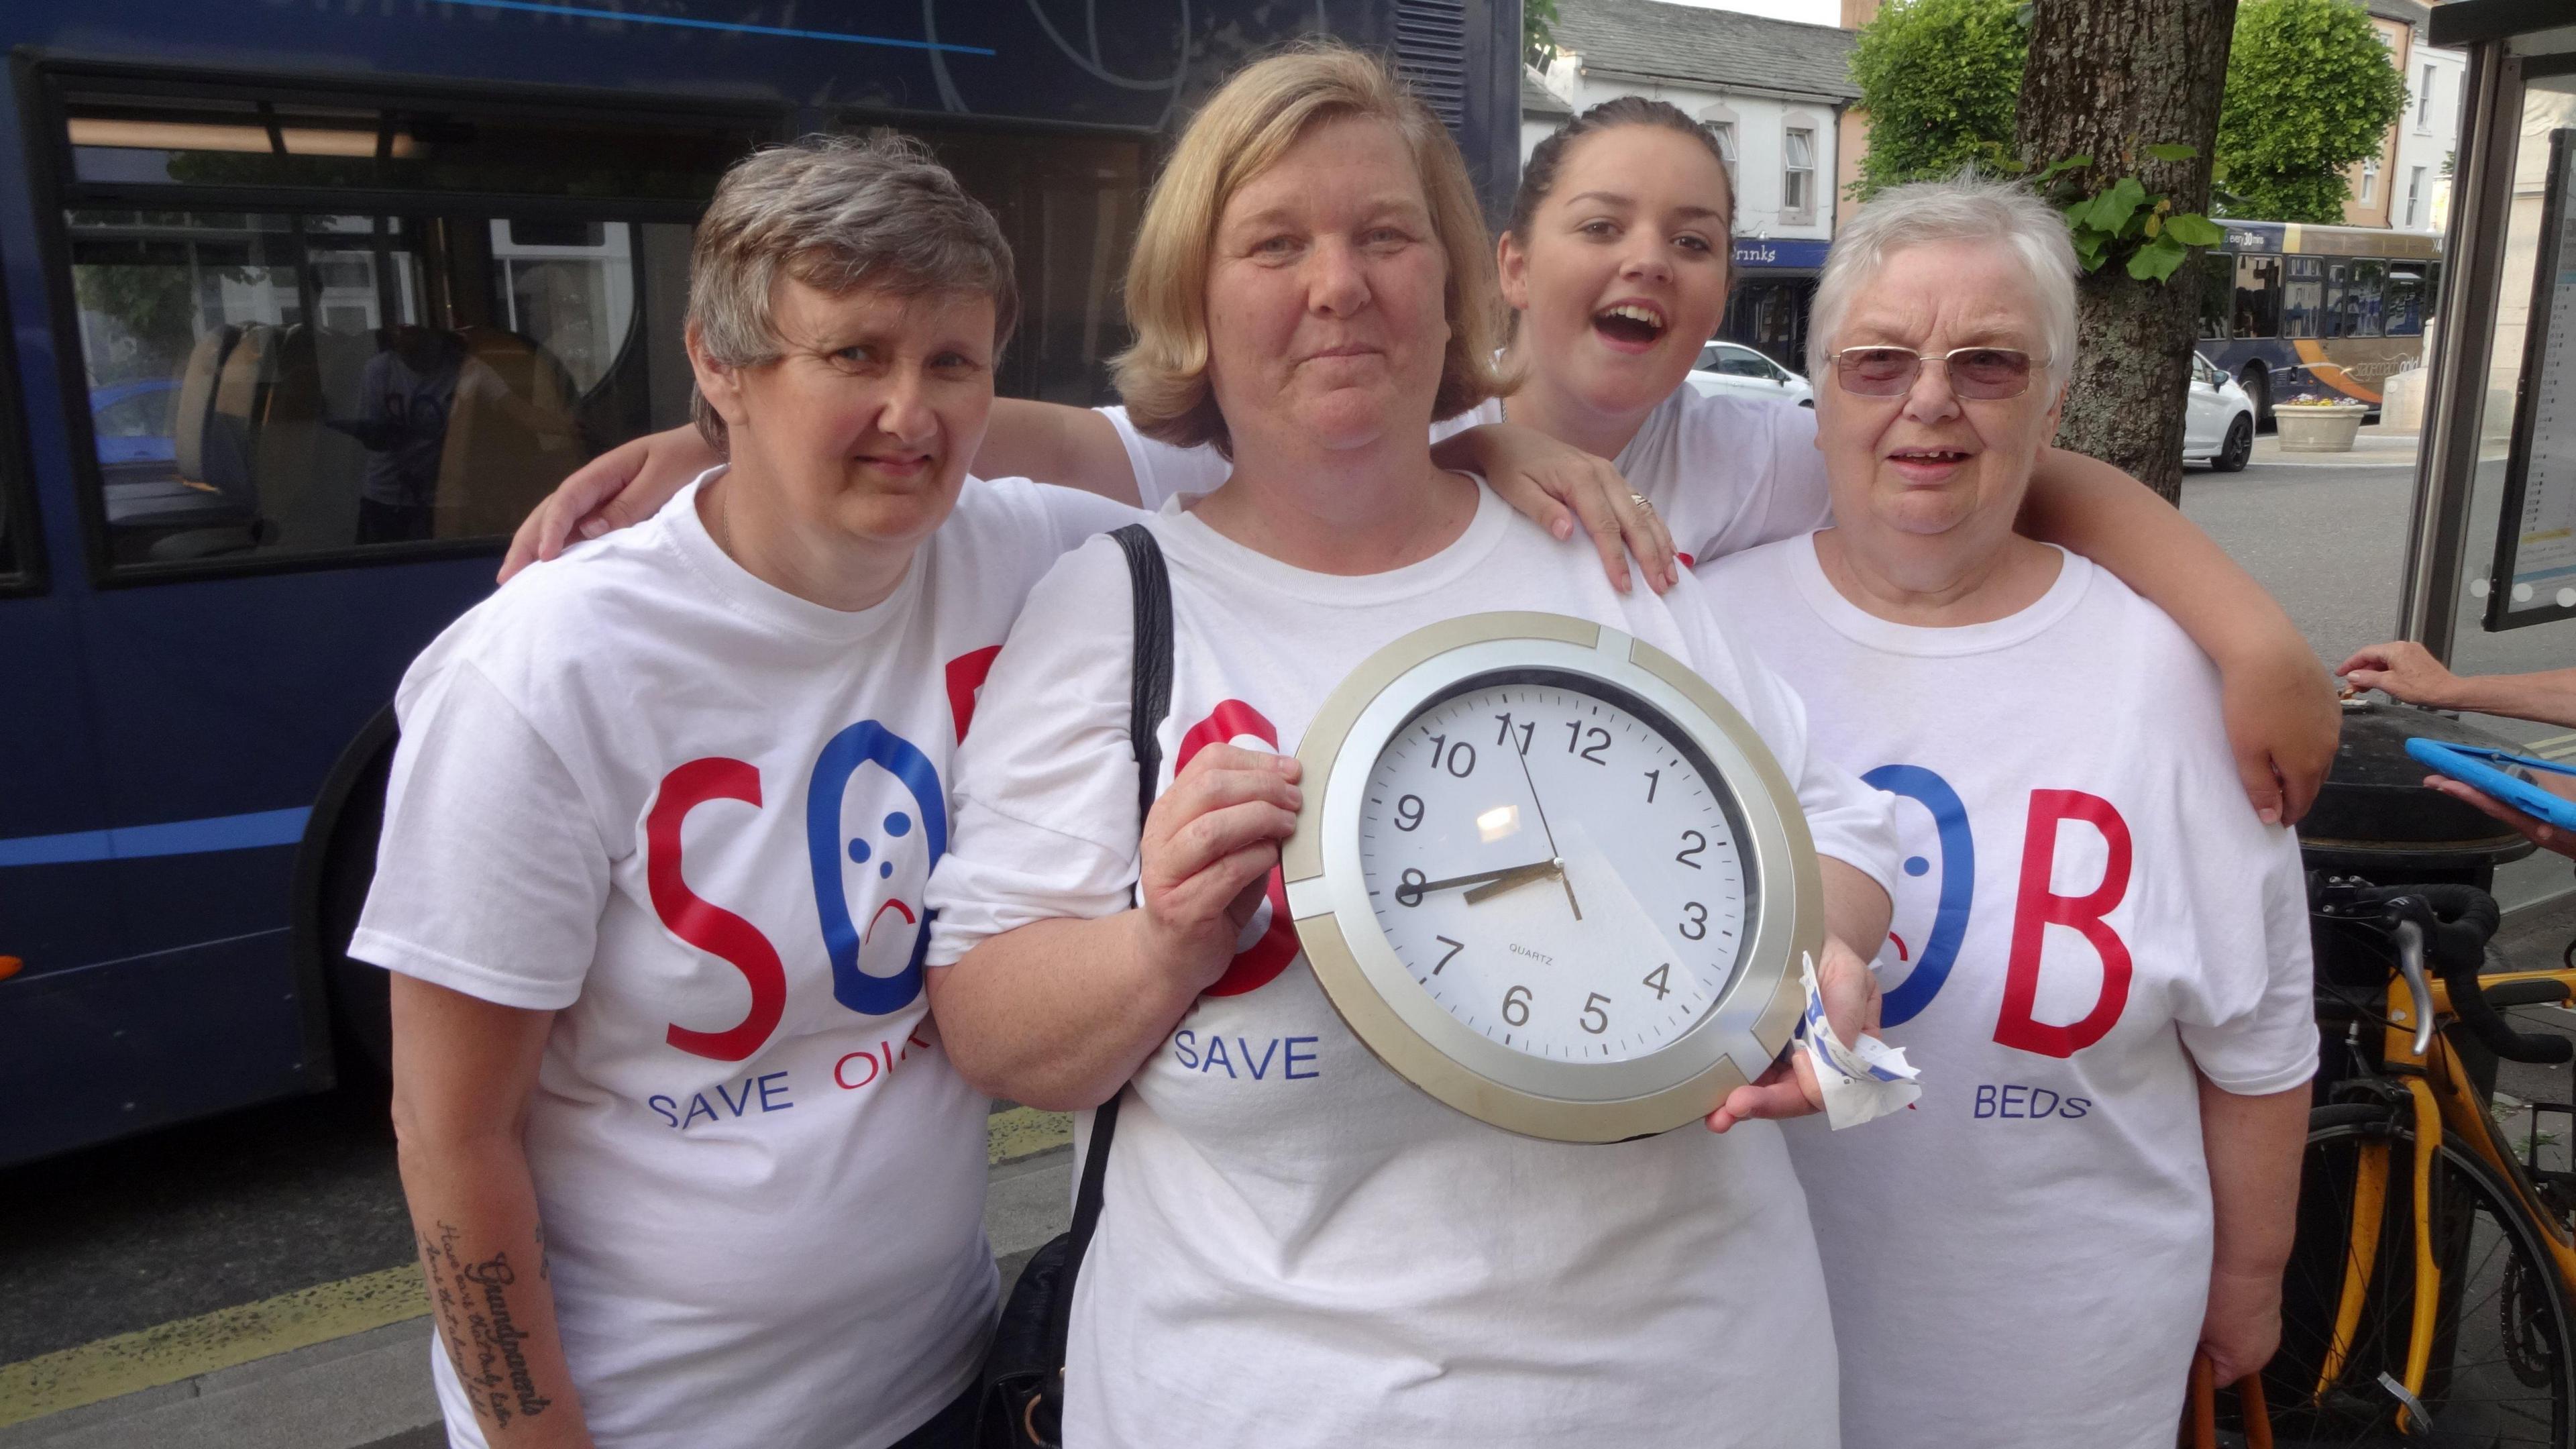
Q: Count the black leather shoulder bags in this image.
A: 1